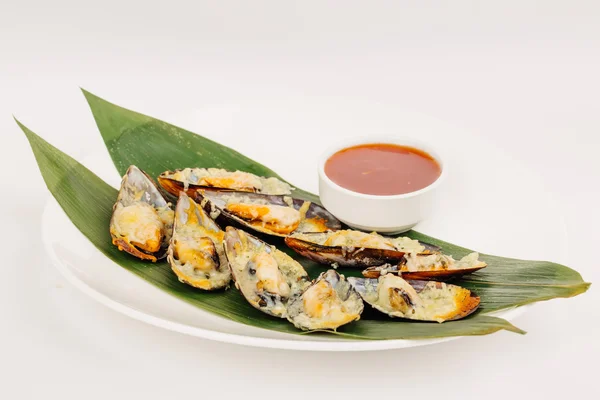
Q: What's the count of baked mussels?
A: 9